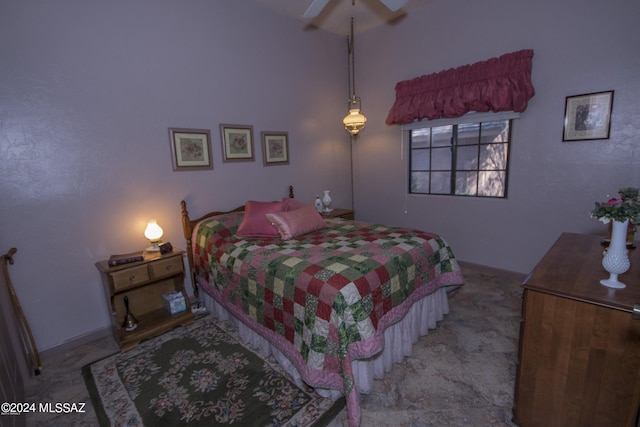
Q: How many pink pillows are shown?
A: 3